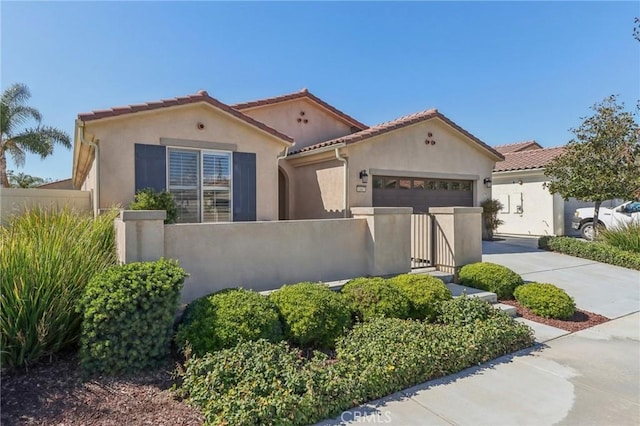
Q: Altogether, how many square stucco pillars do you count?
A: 3